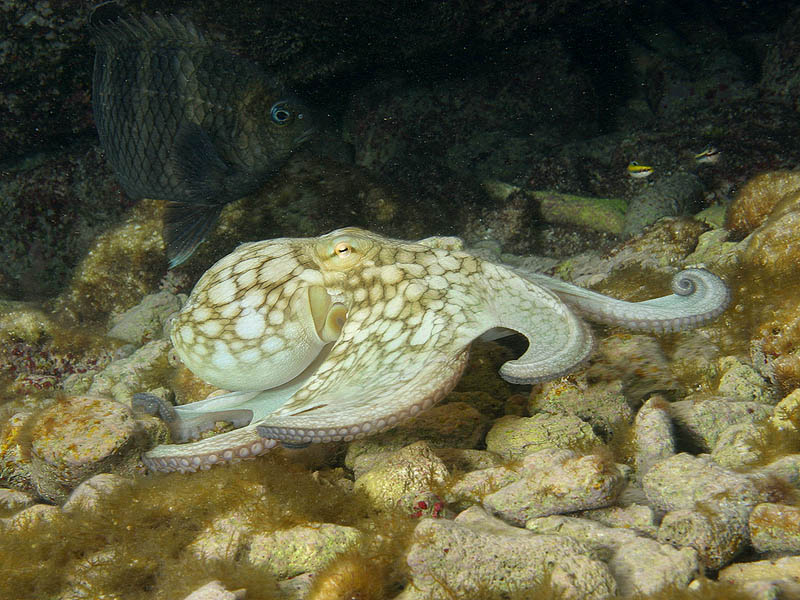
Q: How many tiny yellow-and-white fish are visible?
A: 2